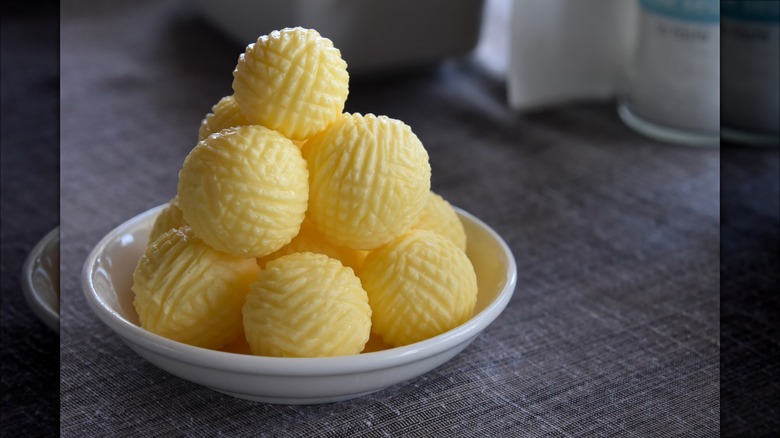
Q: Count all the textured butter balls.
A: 10